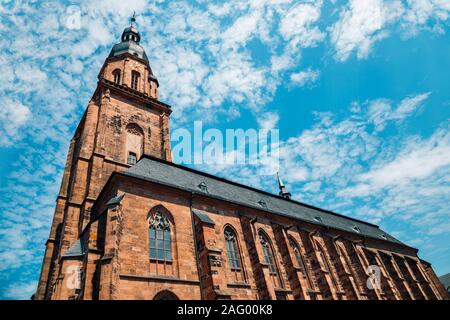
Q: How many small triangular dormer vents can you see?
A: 5